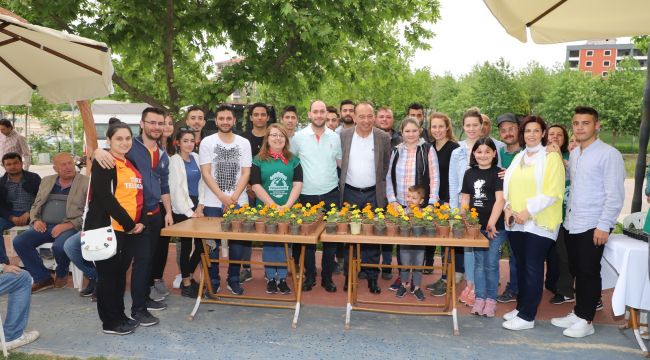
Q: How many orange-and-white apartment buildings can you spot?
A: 1